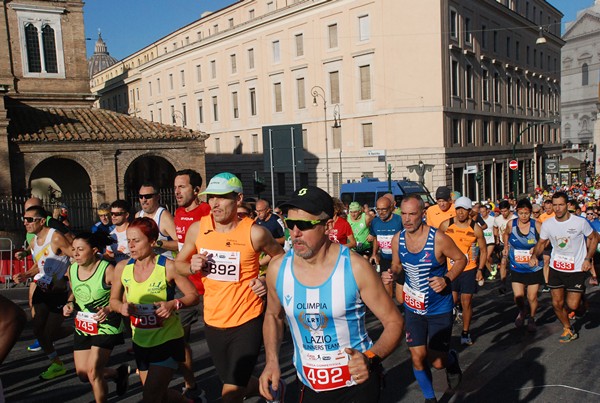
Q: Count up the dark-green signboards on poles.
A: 1